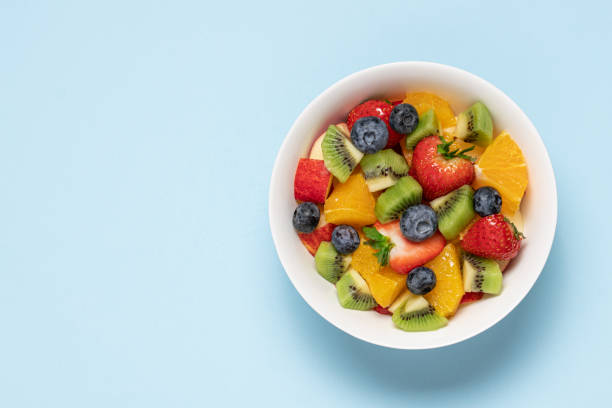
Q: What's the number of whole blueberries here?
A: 7